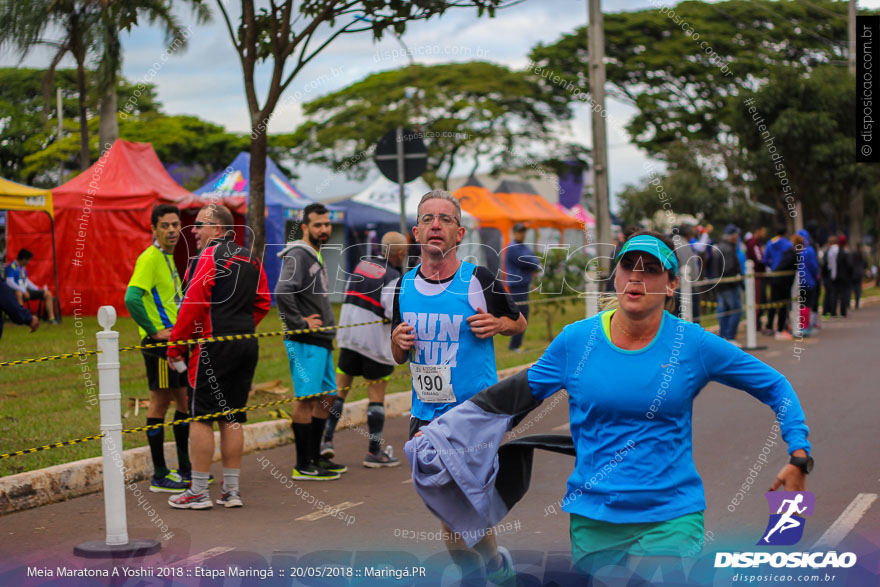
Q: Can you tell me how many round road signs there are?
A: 1